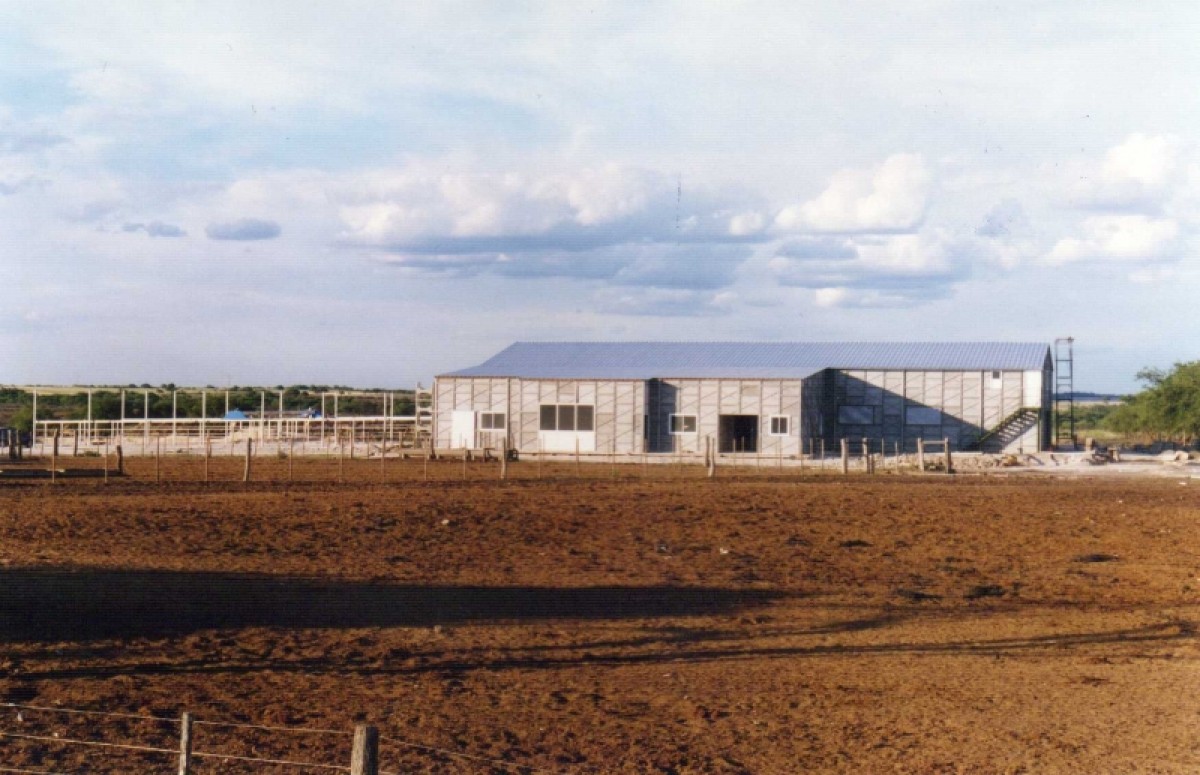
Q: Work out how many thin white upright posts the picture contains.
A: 13